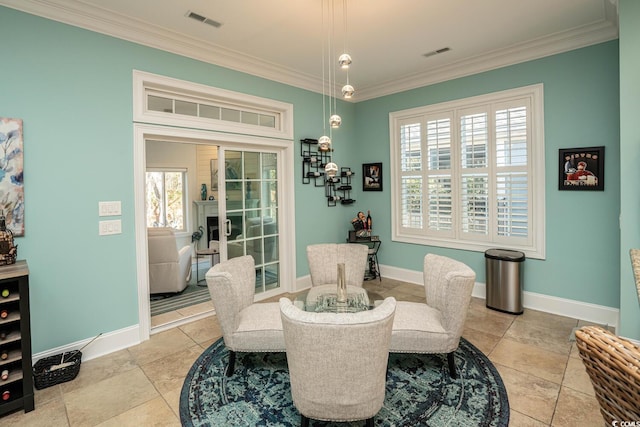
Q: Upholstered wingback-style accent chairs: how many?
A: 4